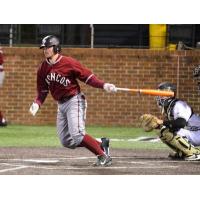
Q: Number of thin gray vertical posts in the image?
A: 2